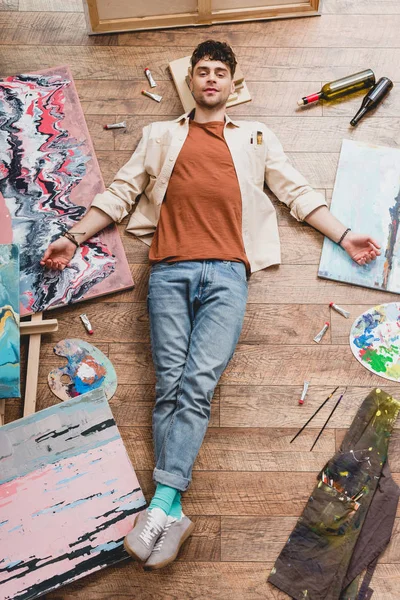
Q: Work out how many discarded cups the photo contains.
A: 0